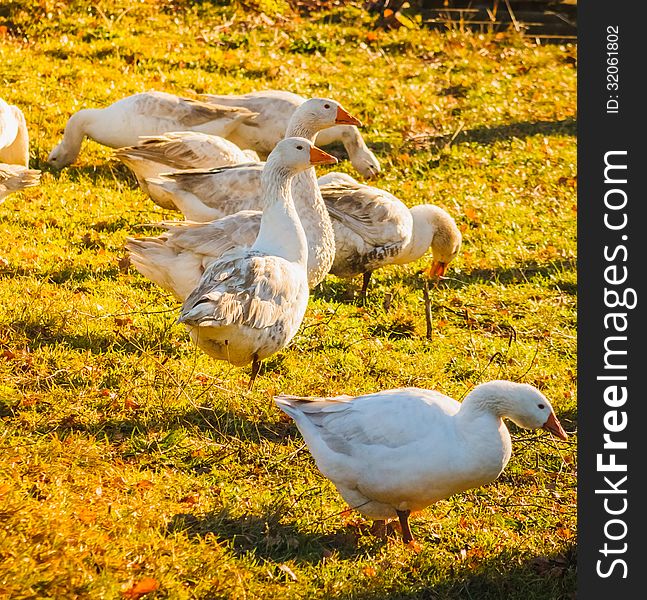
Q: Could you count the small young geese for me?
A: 0